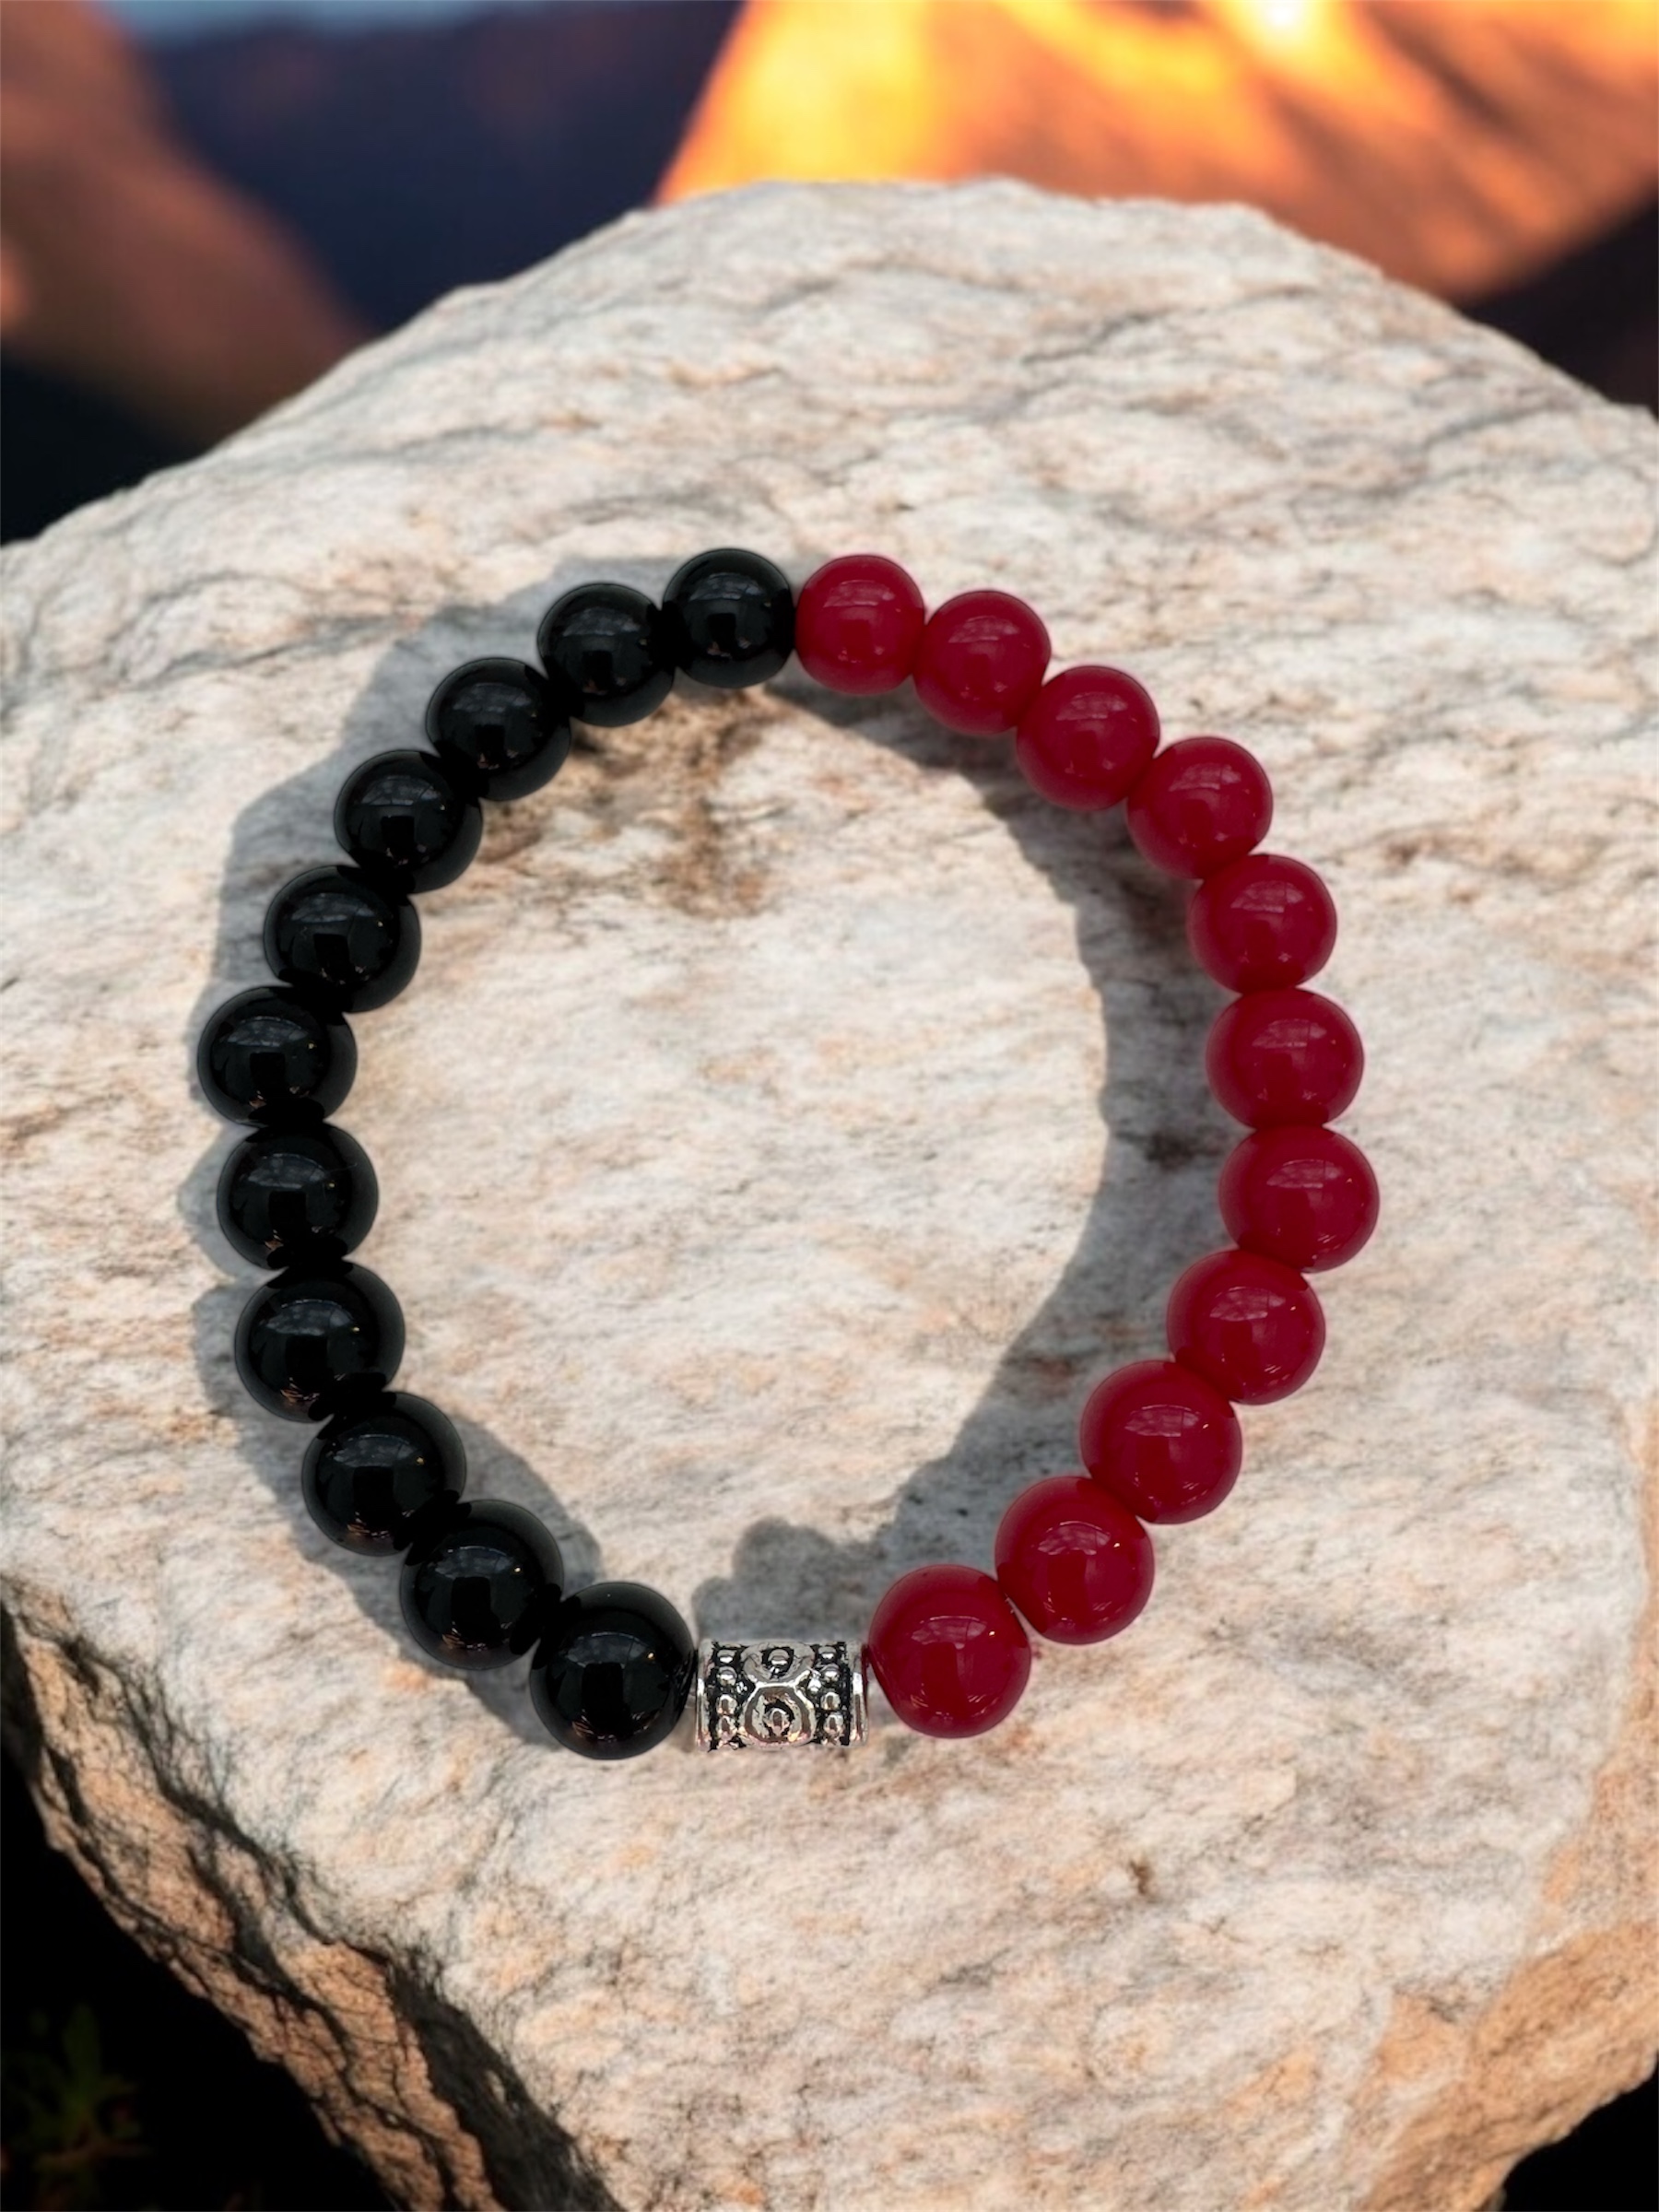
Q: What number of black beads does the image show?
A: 11